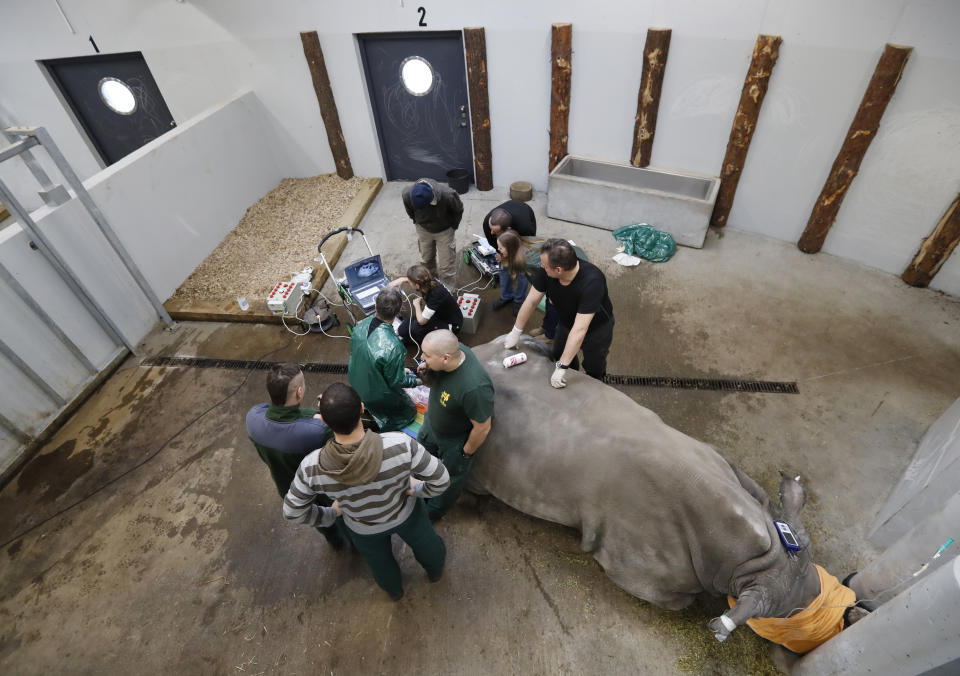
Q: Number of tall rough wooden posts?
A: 7